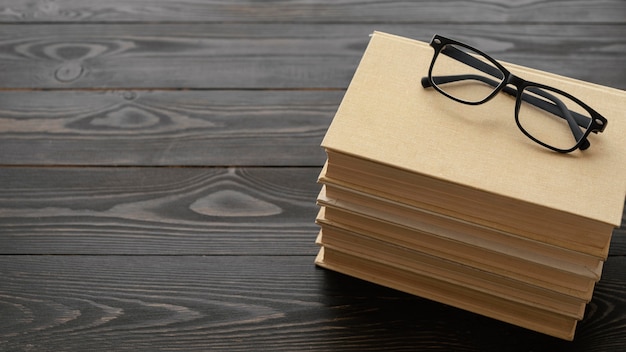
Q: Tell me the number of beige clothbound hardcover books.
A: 5